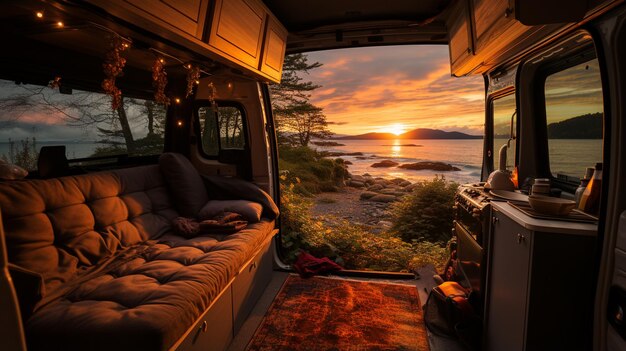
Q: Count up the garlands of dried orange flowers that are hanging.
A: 4